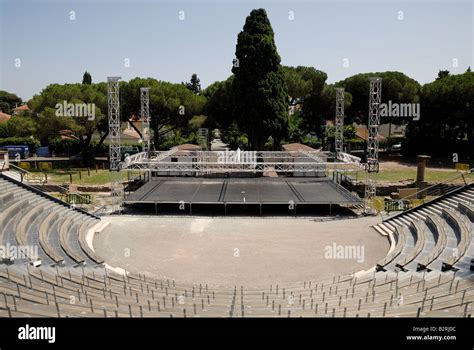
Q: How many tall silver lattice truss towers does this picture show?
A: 4